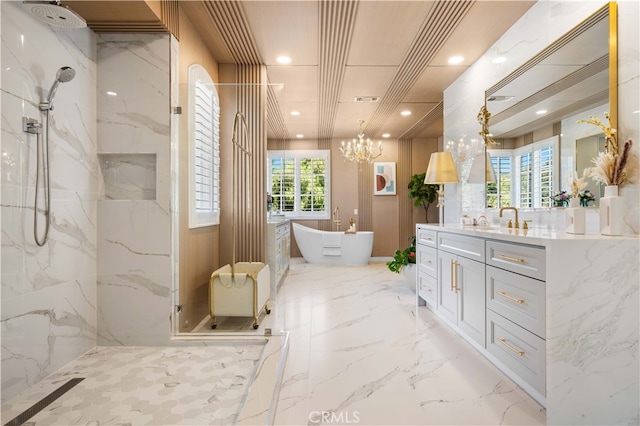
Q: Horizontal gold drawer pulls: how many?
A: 6